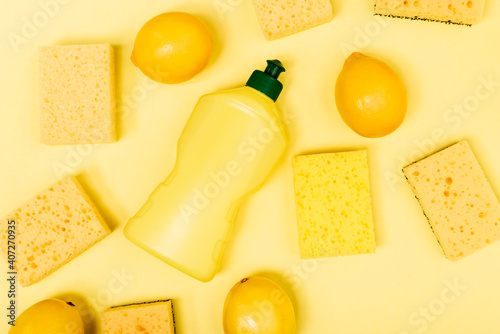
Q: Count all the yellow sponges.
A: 7